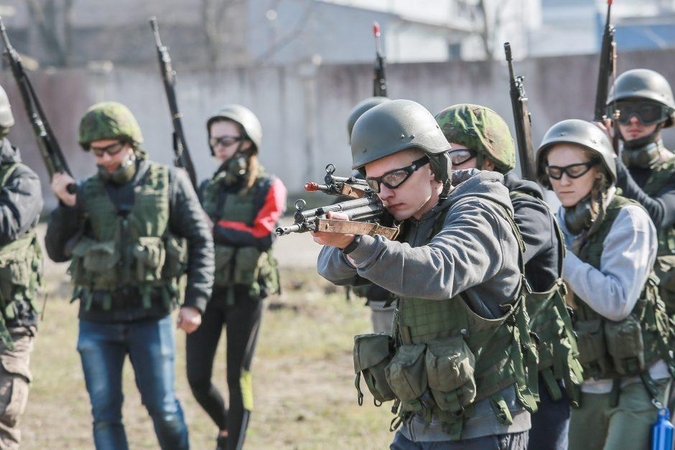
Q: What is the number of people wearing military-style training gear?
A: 8